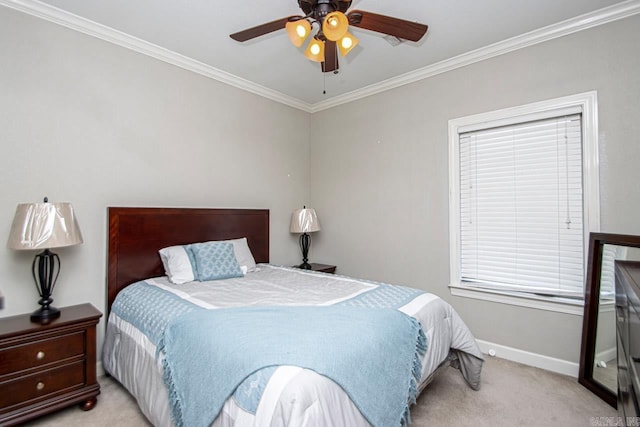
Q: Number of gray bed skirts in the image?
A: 1